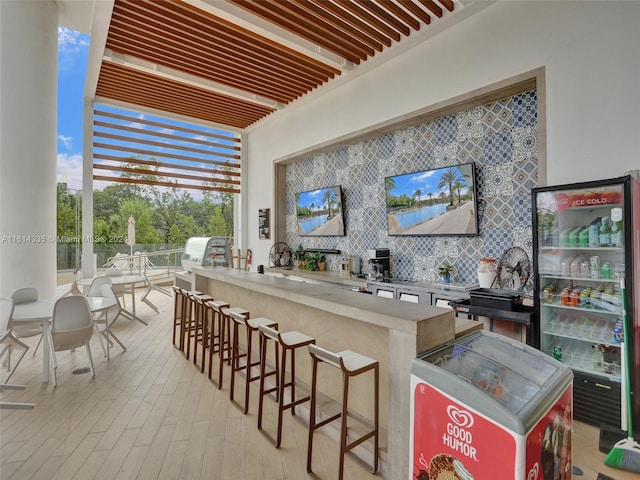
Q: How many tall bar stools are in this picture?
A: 7